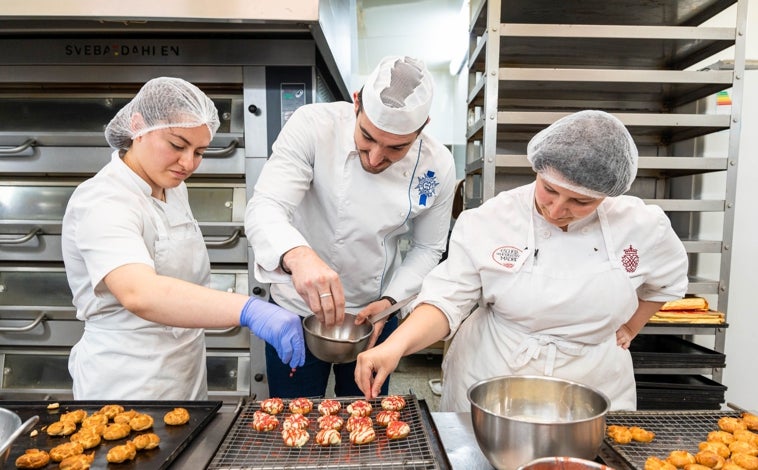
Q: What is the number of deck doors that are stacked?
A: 4